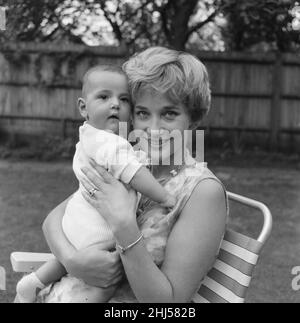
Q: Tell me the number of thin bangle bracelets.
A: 1